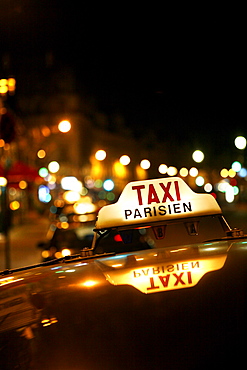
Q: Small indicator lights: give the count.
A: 3